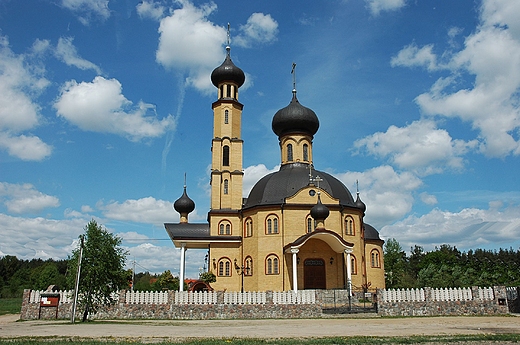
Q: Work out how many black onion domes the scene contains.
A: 5